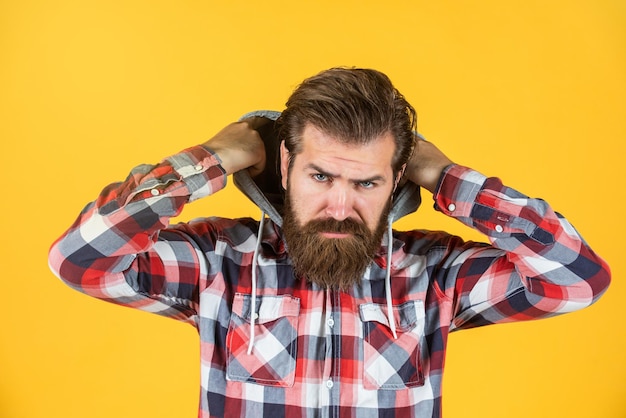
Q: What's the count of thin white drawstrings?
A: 2